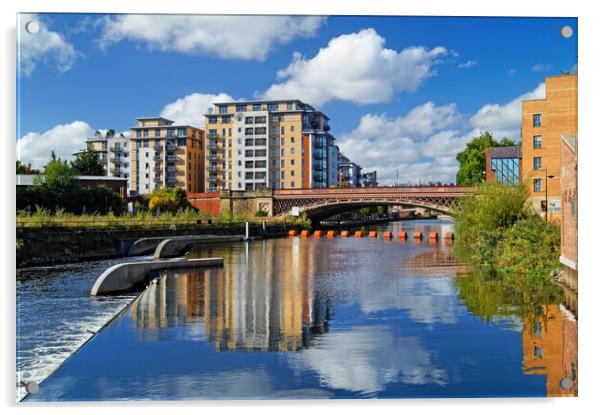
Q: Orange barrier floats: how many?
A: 12